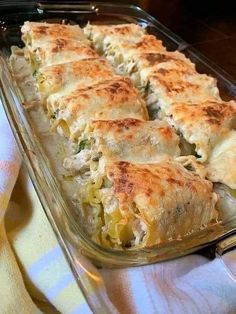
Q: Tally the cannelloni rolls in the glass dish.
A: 12